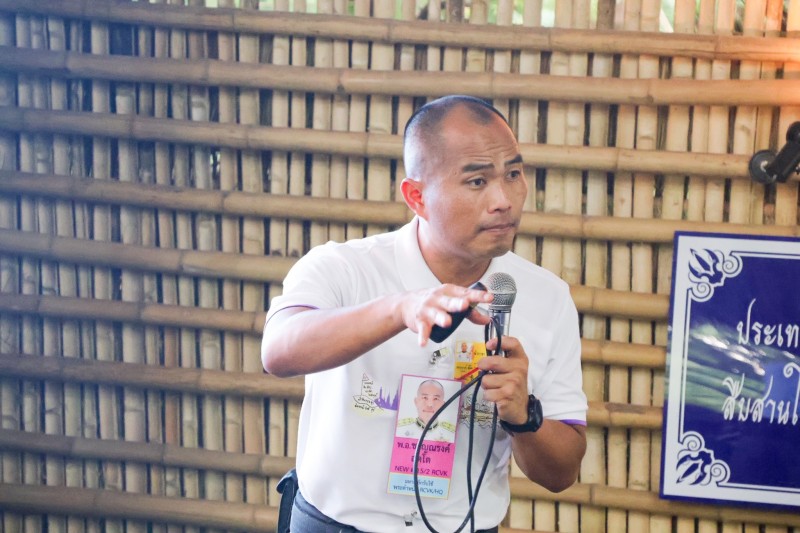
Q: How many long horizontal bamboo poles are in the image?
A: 9